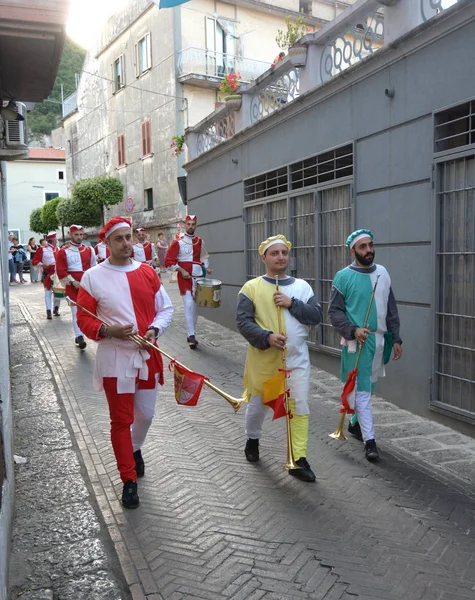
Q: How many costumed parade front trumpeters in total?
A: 3